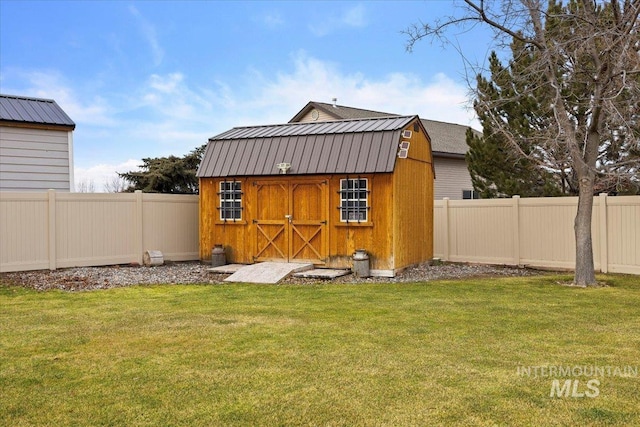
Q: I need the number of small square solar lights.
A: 3